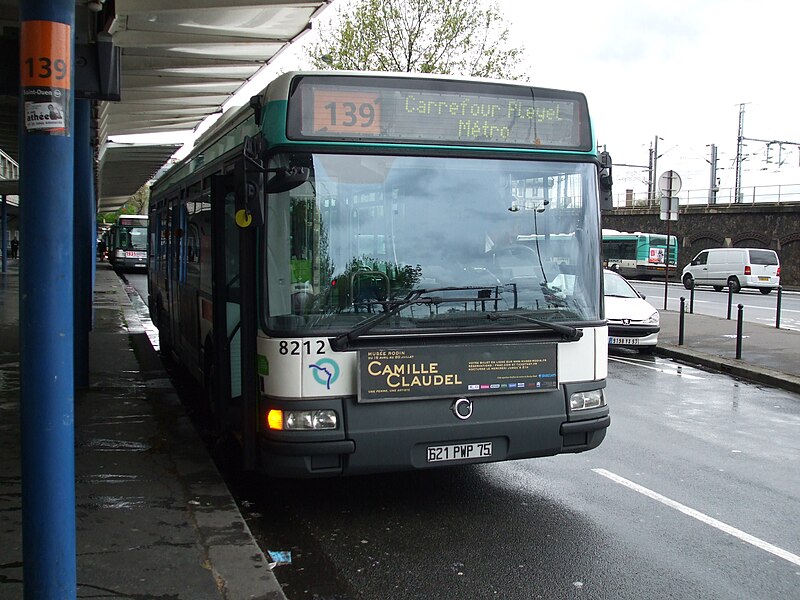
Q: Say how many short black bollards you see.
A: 5